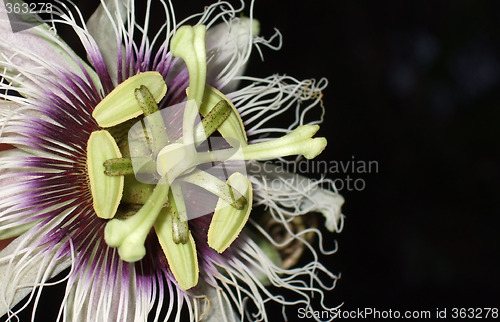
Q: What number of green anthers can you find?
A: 5